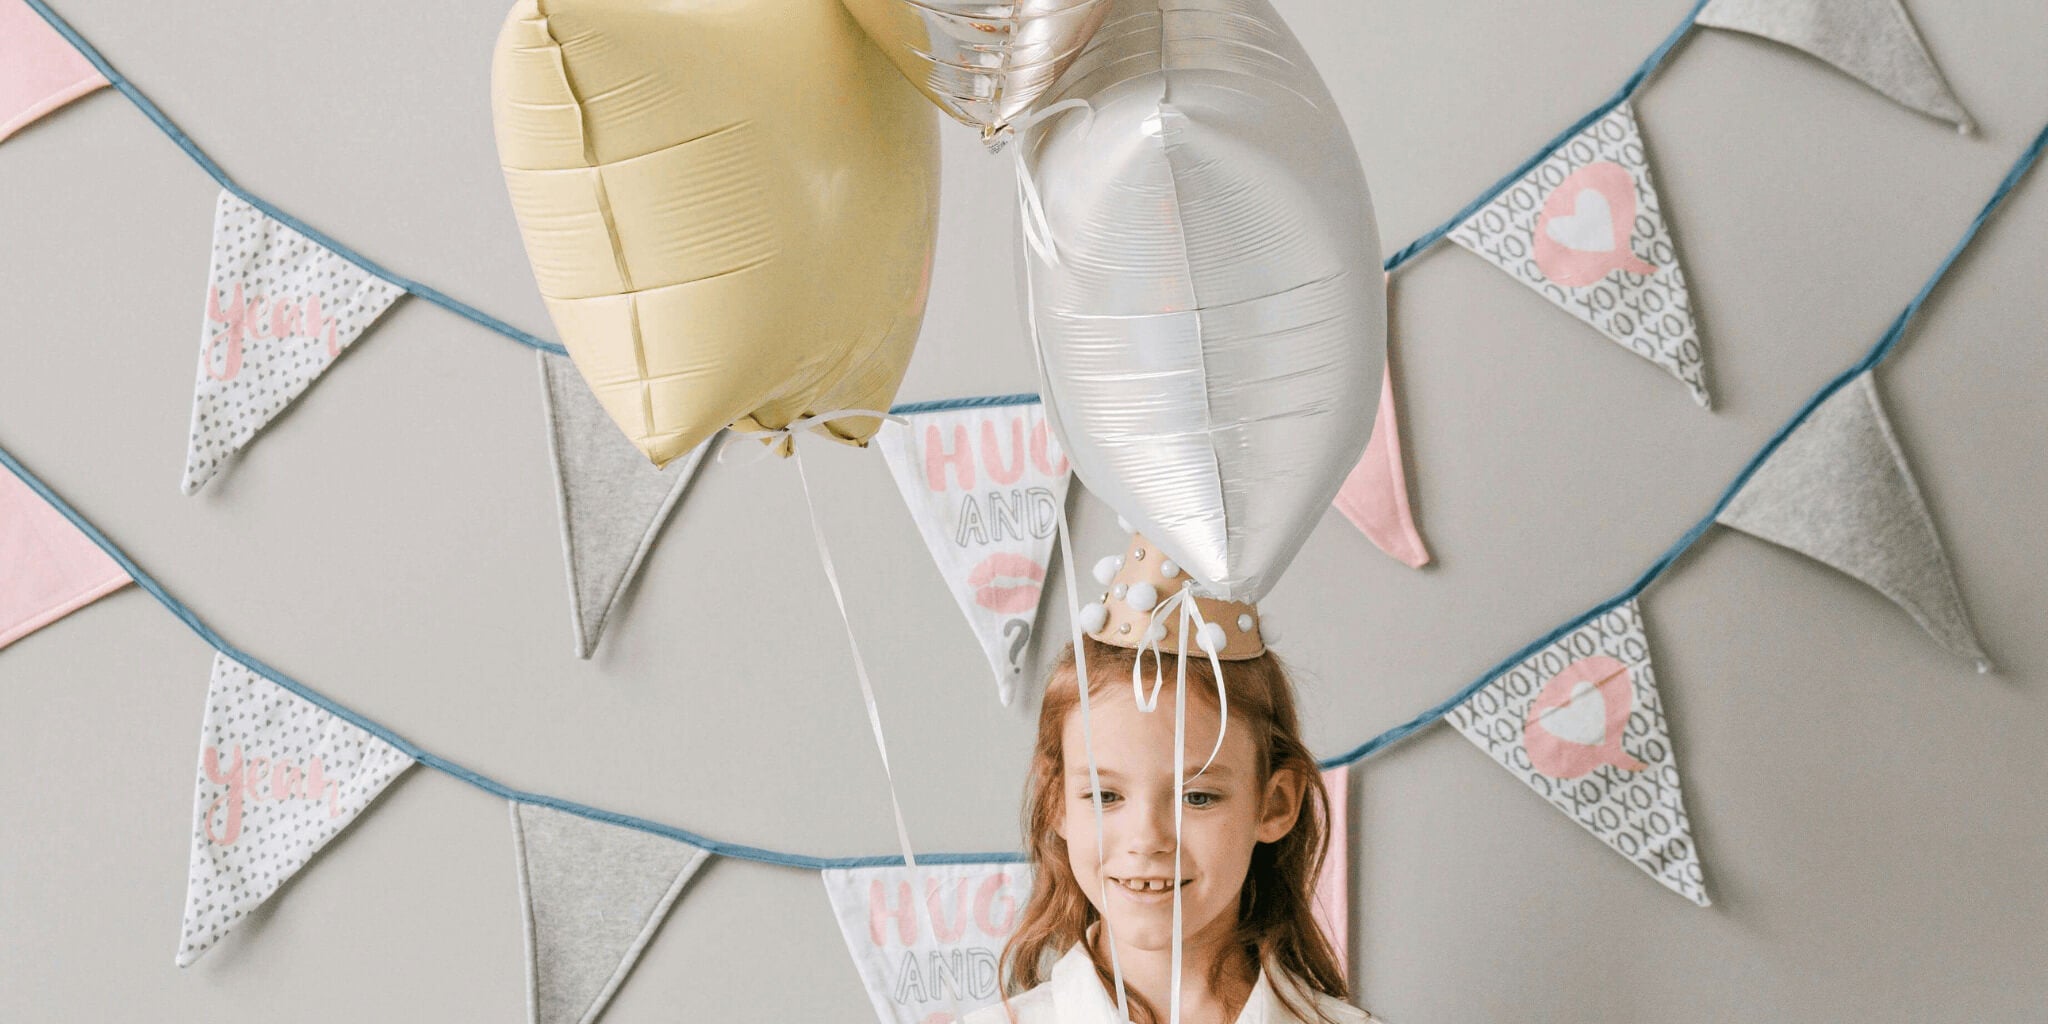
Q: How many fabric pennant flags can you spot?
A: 14